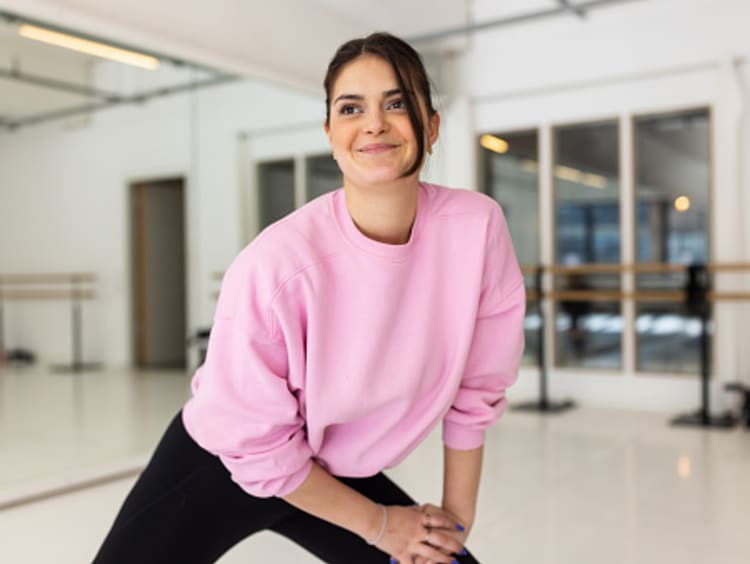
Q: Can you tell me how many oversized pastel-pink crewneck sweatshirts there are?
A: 1